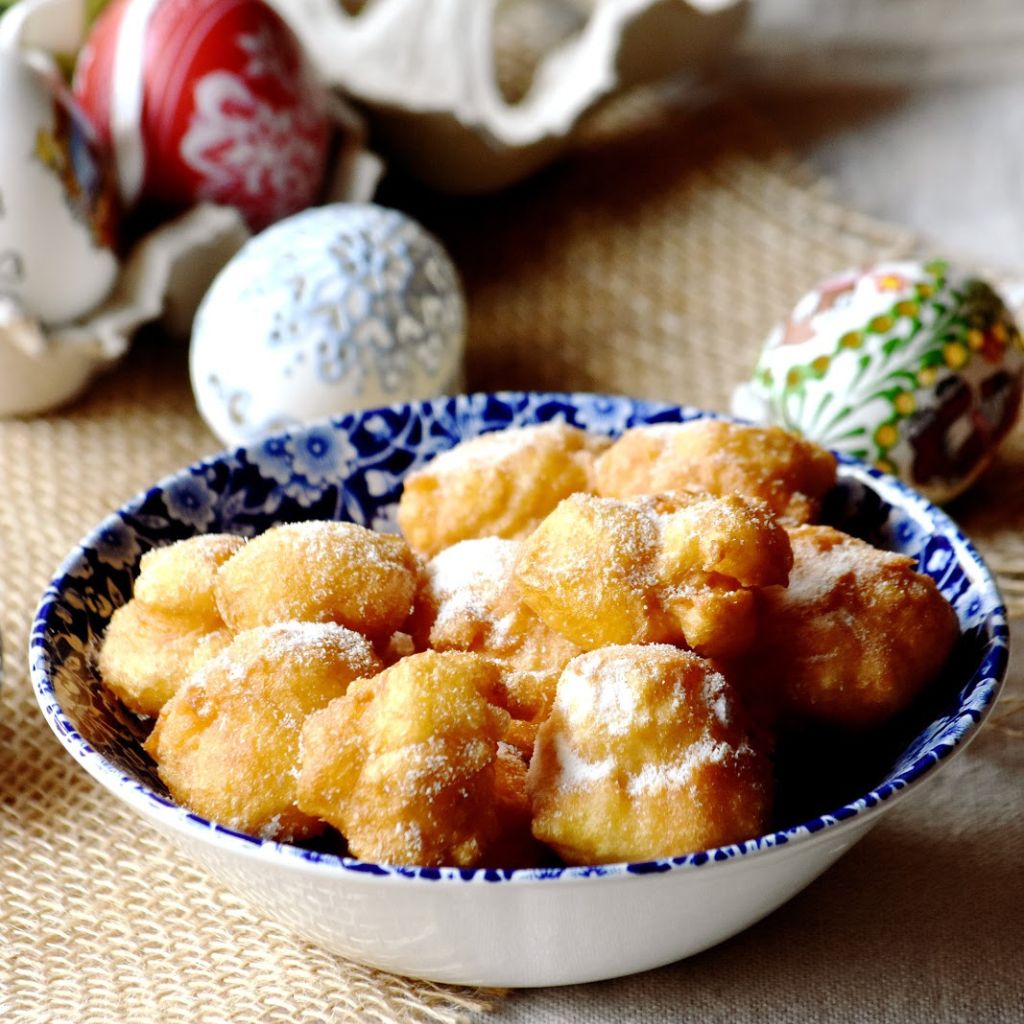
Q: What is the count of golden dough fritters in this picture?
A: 10